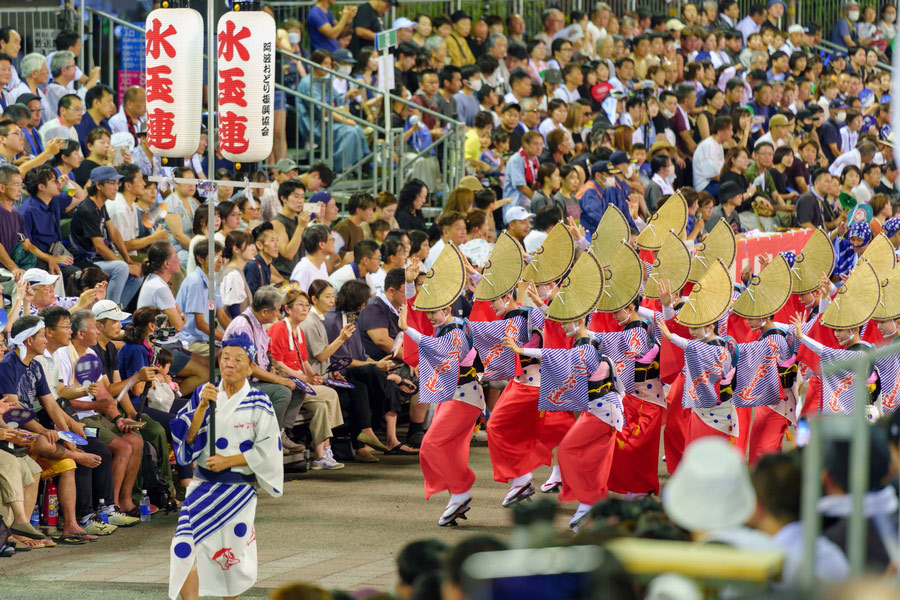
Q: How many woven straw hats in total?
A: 15